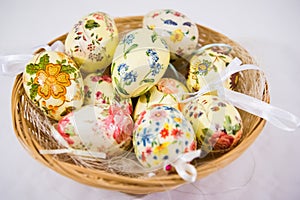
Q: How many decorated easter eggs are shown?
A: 10